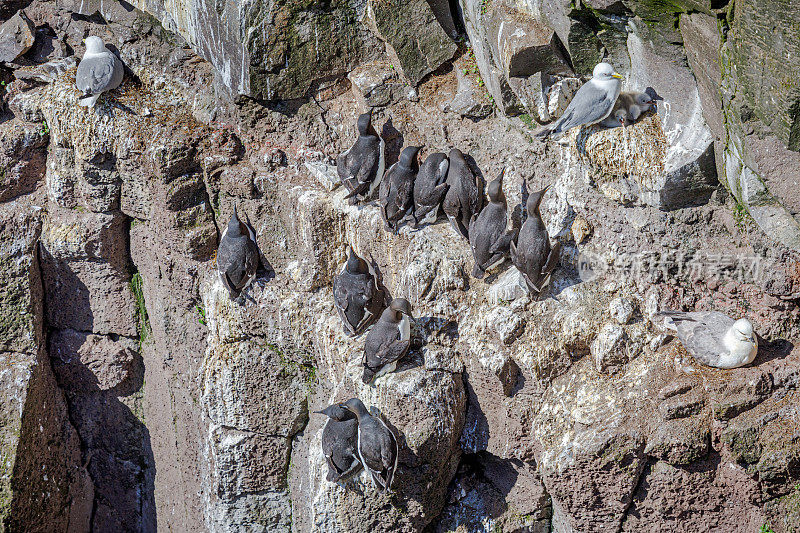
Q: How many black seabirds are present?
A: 11